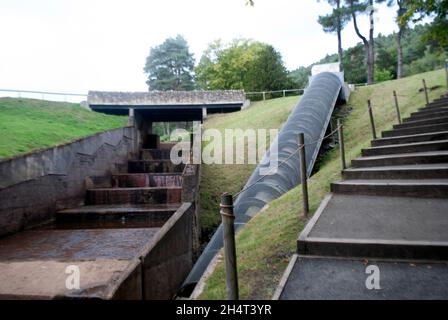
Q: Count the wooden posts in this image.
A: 6